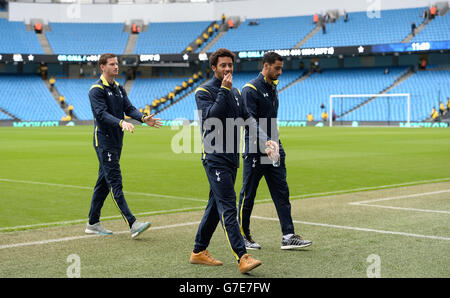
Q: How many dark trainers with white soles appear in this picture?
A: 2